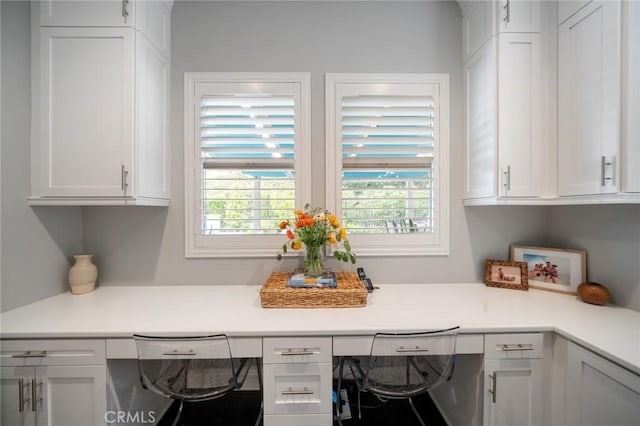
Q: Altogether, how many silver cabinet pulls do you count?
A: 14